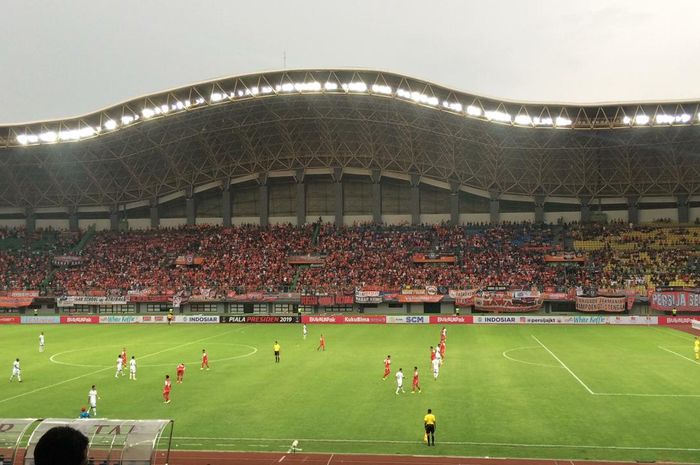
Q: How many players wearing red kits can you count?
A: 10